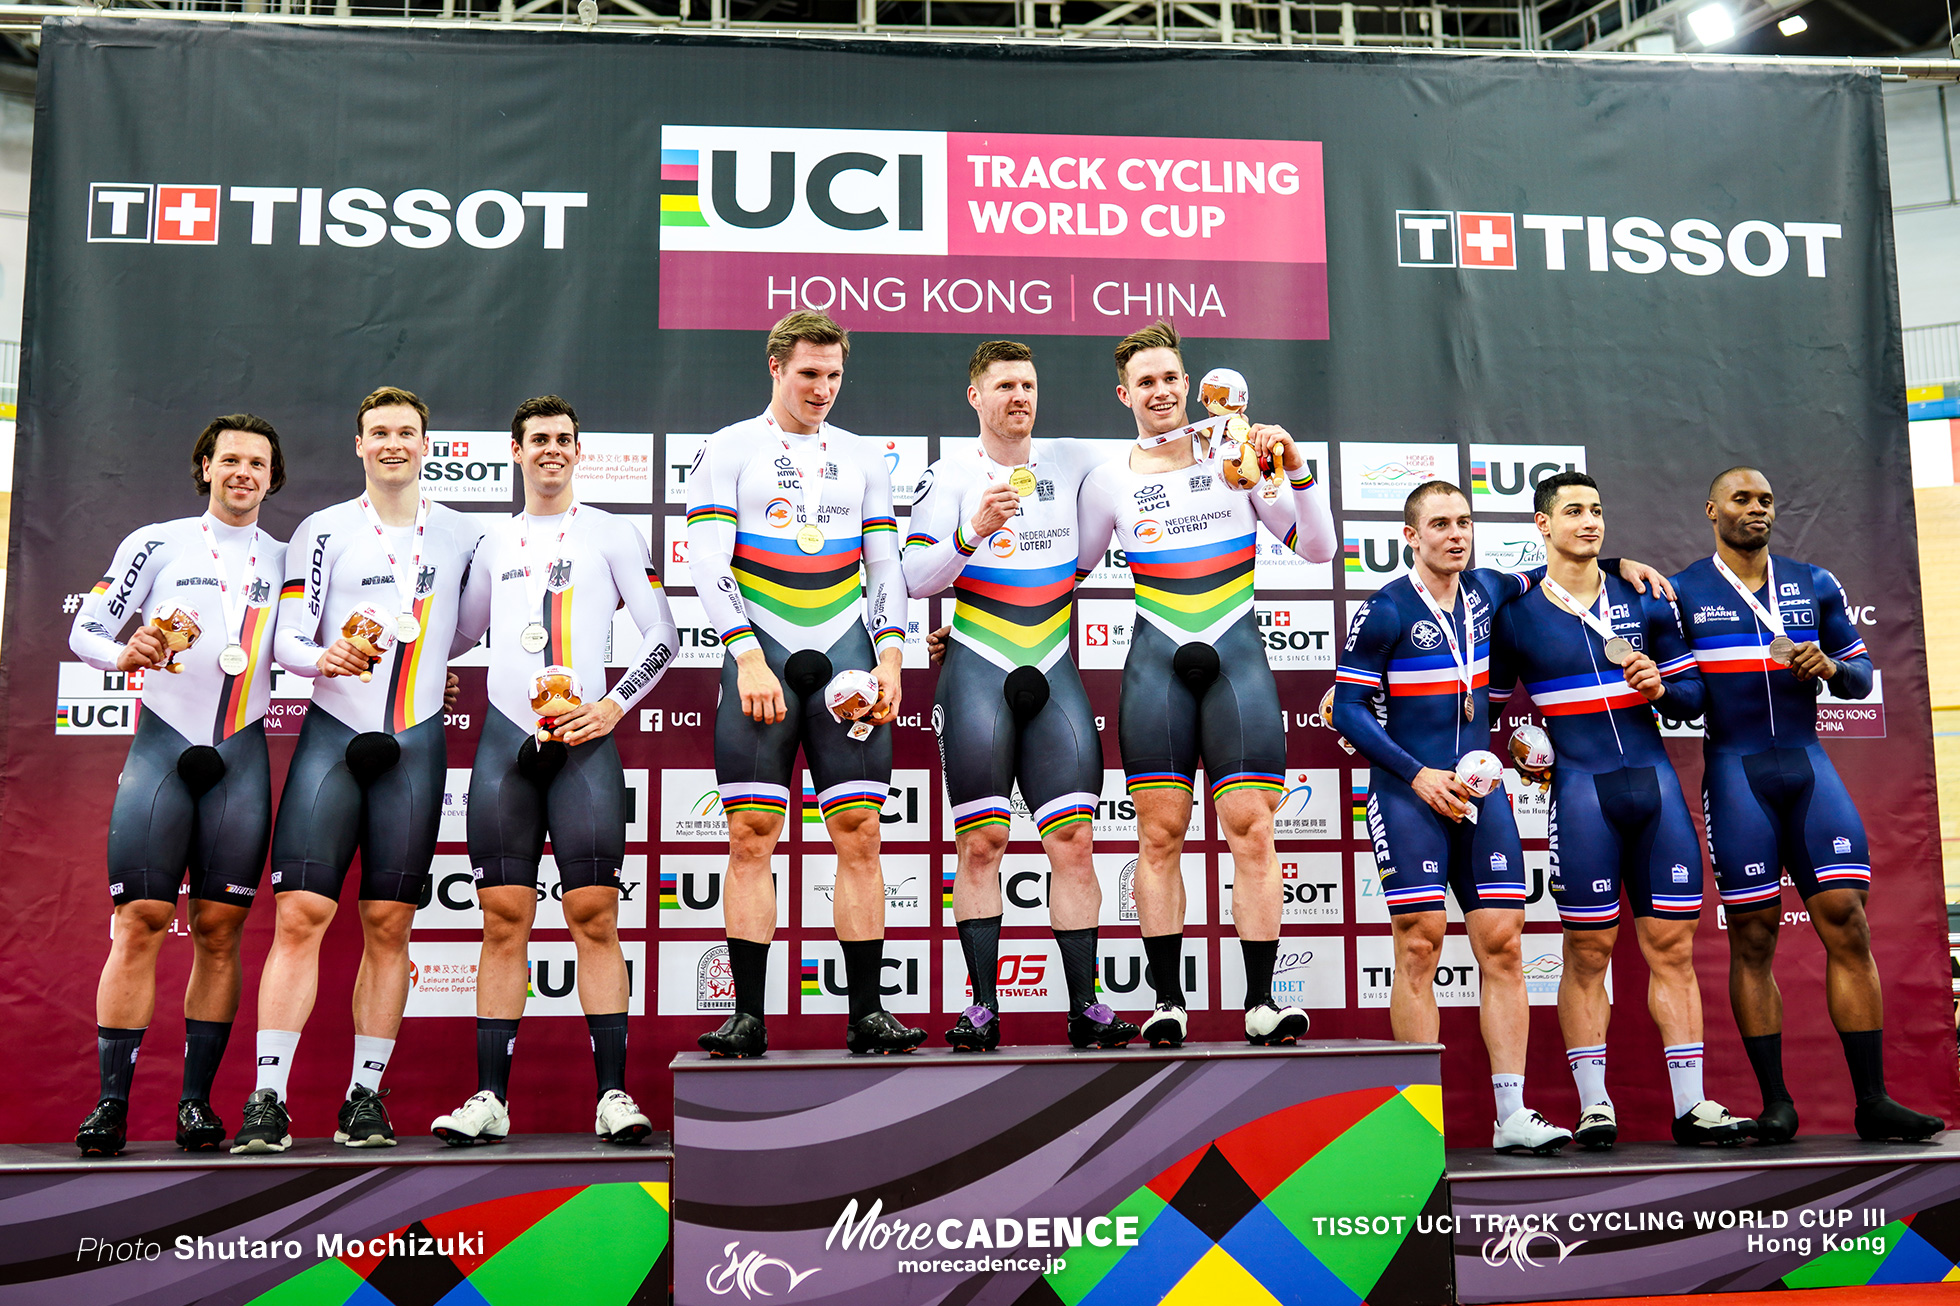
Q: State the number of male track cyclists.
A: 9